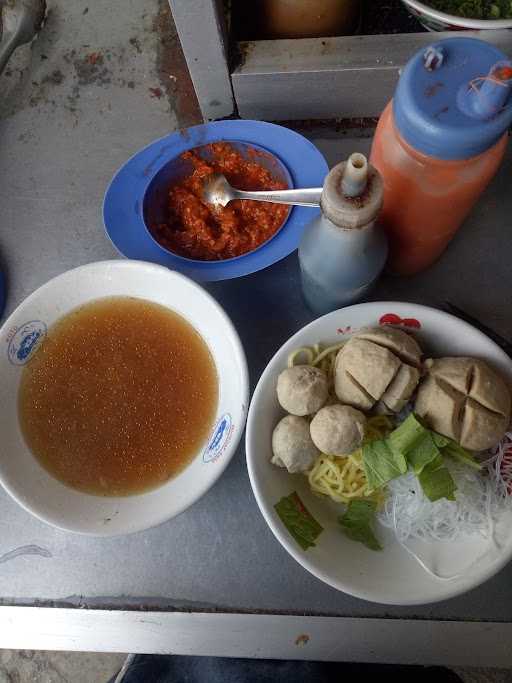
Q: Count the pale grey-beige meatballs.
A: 5